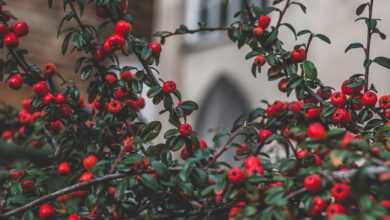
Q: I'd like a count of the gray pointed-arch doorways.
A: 1